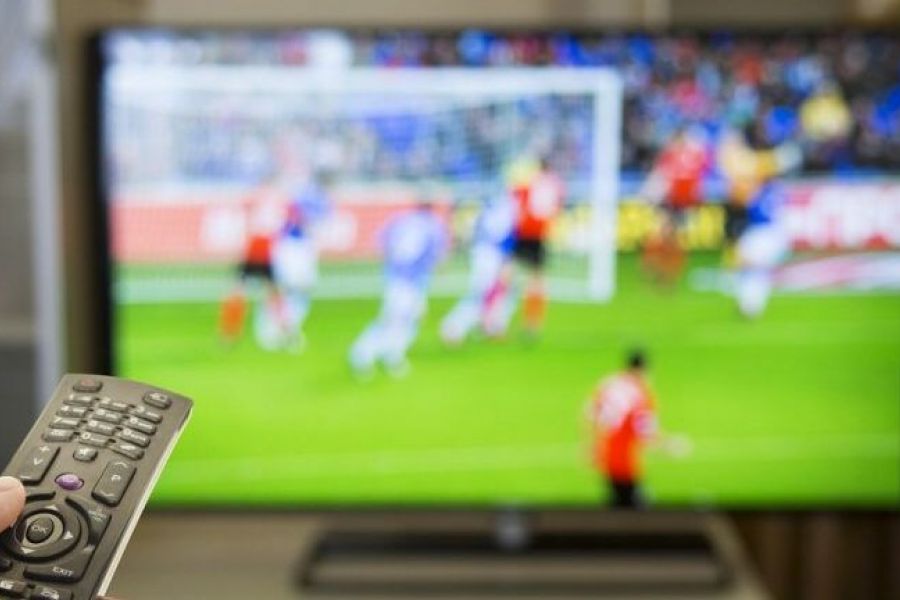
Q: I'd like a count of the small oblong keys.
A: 12